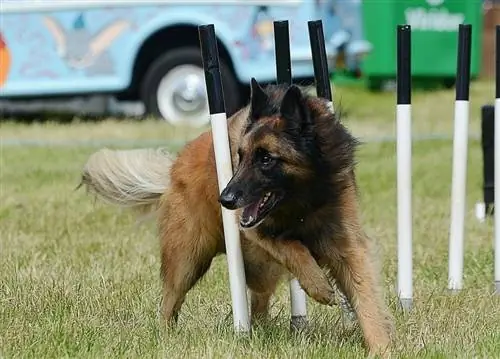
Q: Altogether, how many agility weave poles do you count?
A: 6